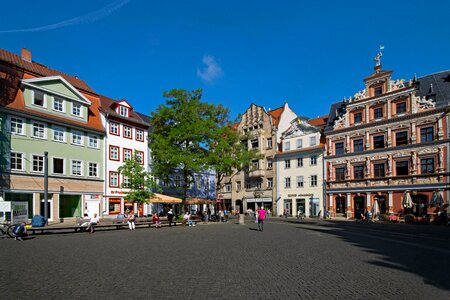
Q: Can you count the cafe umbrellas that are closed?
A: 3